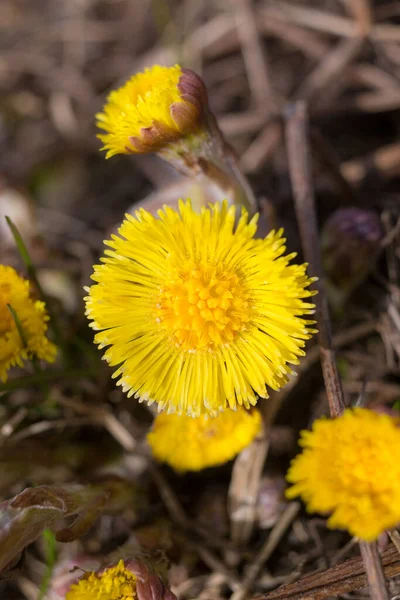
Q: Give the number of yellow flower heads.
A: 6